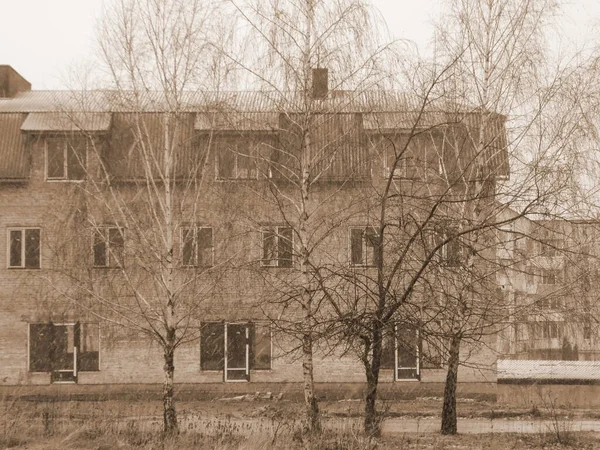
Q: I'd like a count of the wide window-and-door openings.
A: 3